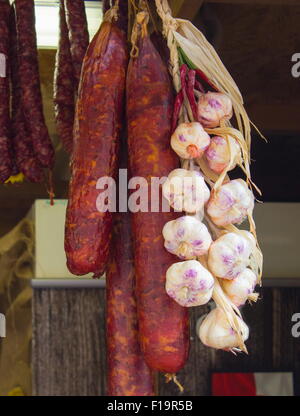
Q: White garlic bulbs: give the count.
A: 10